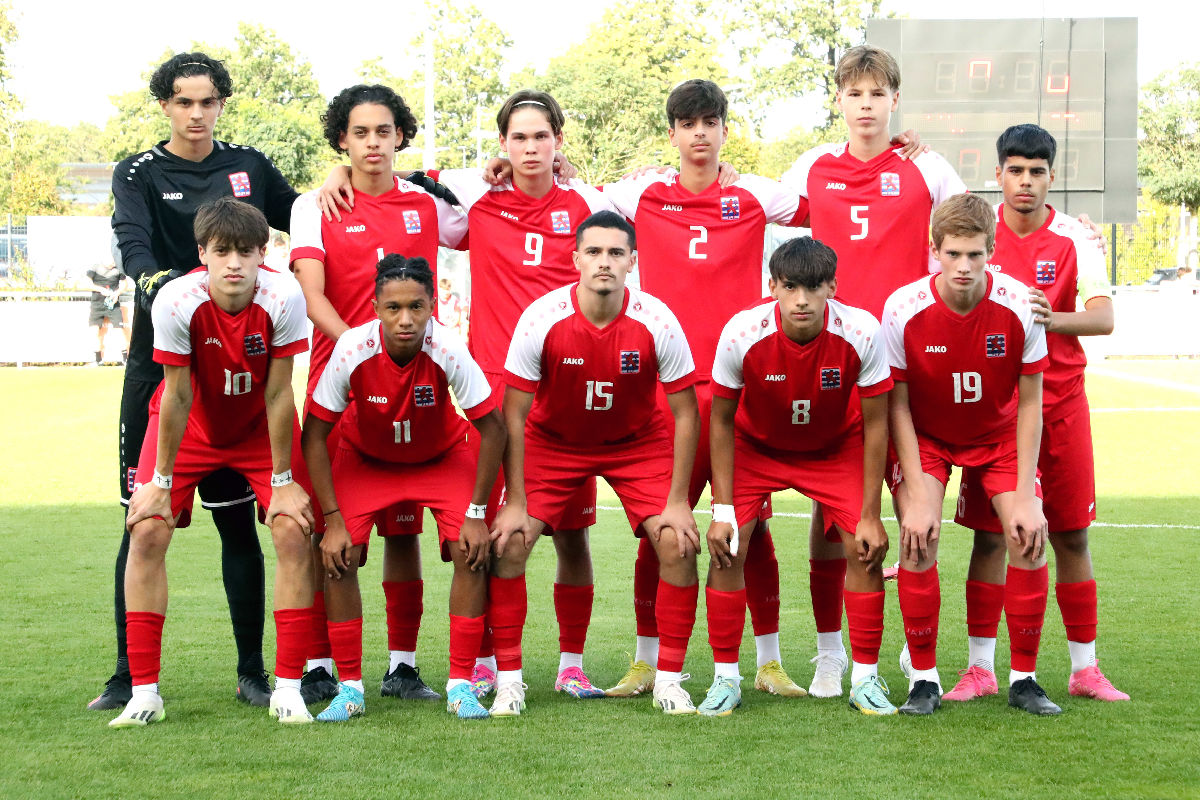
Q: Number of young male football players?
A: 11